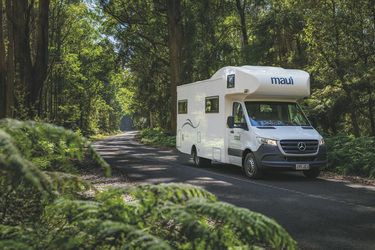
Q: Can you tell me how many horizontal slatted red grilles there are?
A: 0